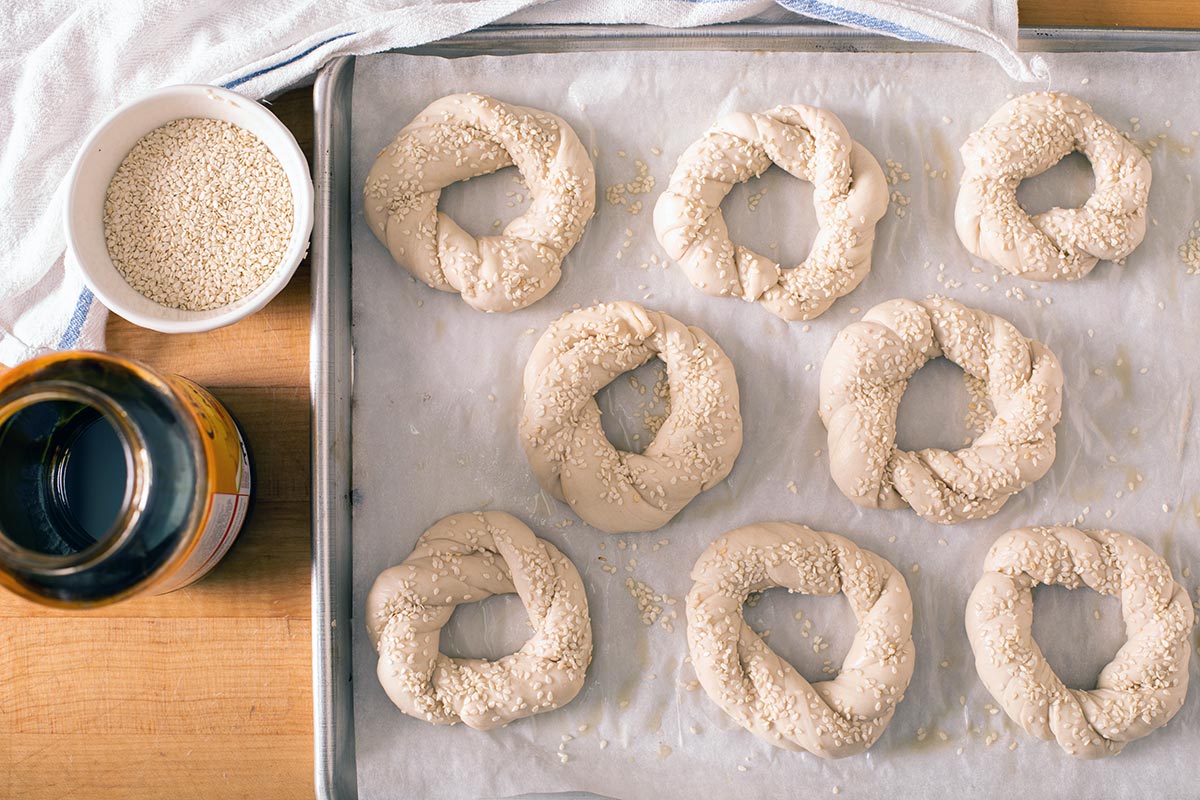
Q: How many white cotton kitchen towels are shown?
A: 1